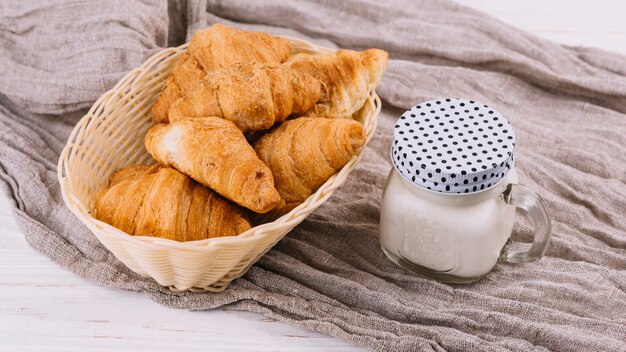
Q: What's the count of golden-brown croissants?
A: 6